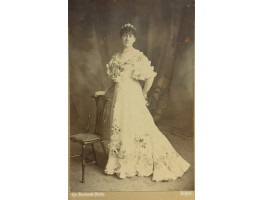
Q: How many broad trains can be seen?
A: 1